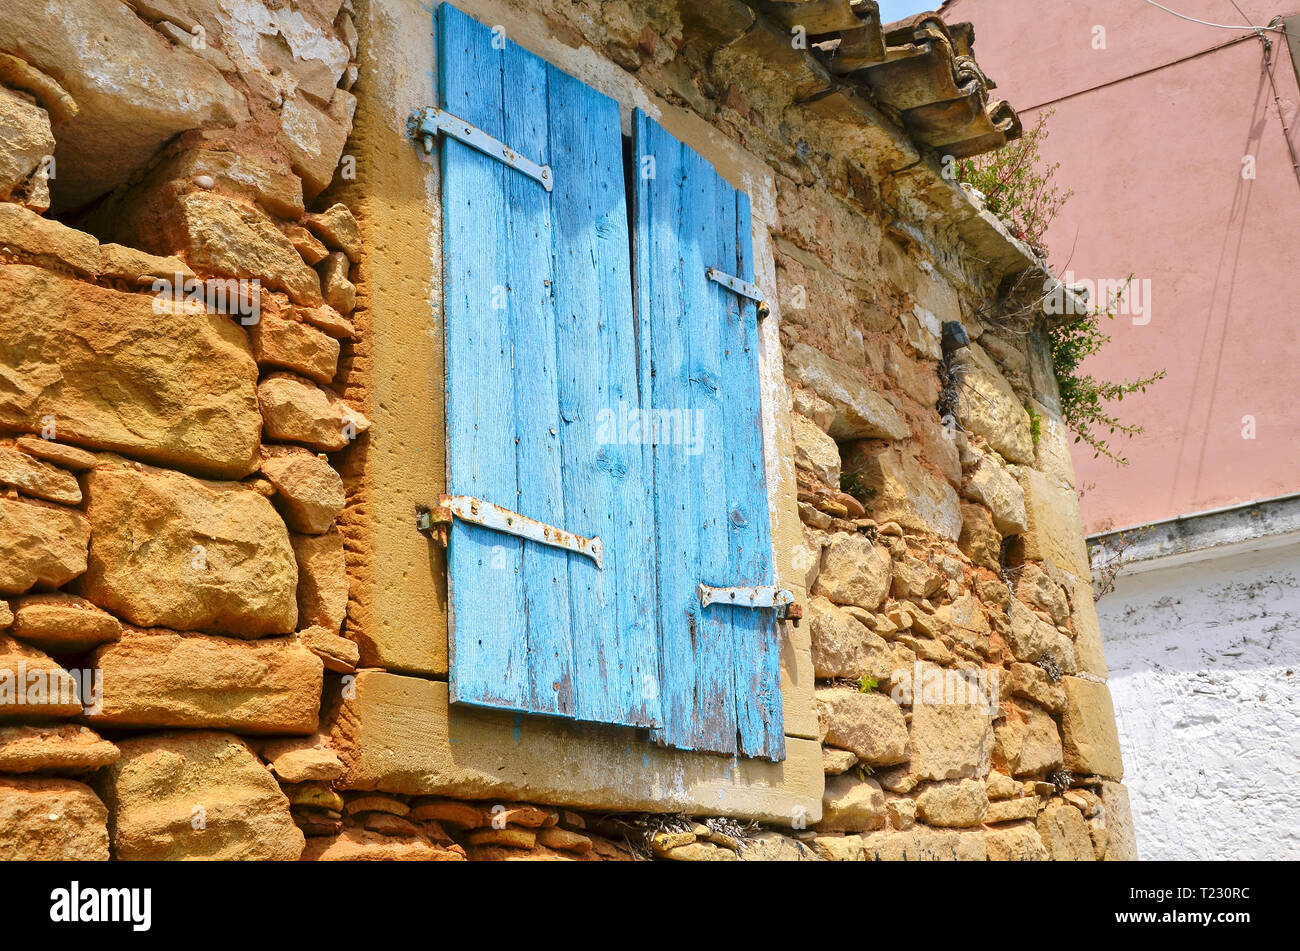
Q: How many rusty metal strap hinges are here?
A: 4